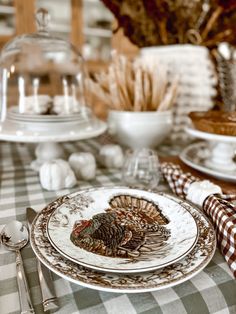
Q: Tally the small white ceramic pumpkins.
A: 3